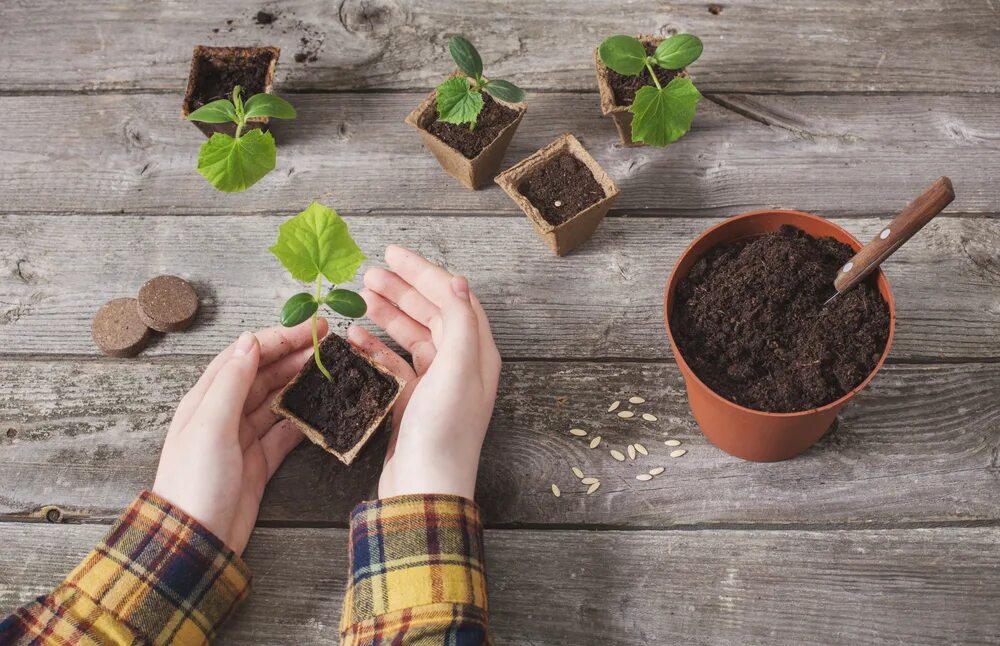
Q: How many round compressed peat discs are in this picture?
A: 2